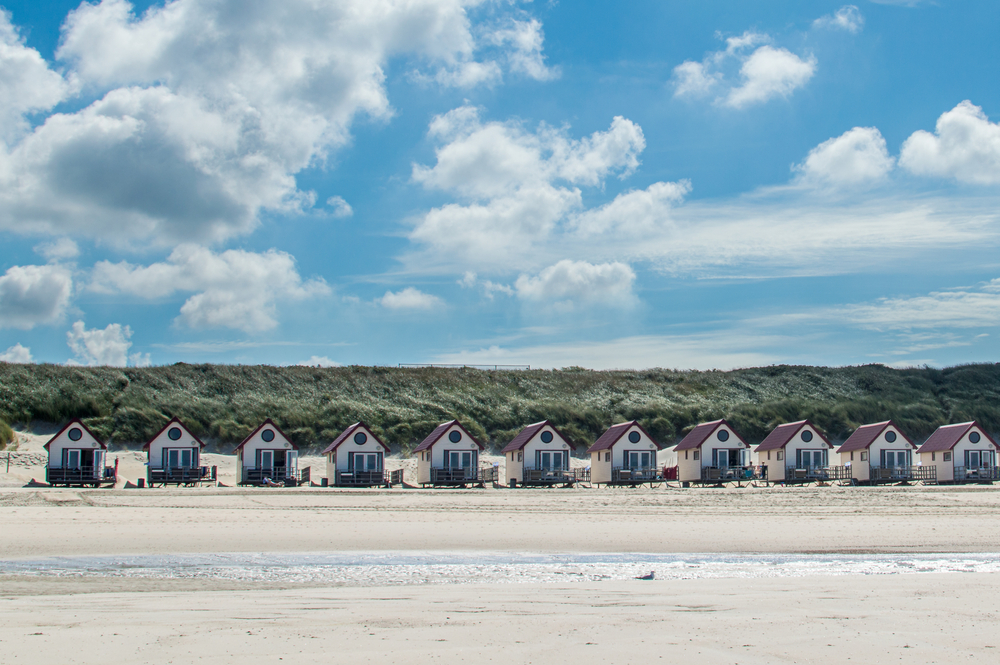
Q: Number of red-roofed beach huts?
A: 11